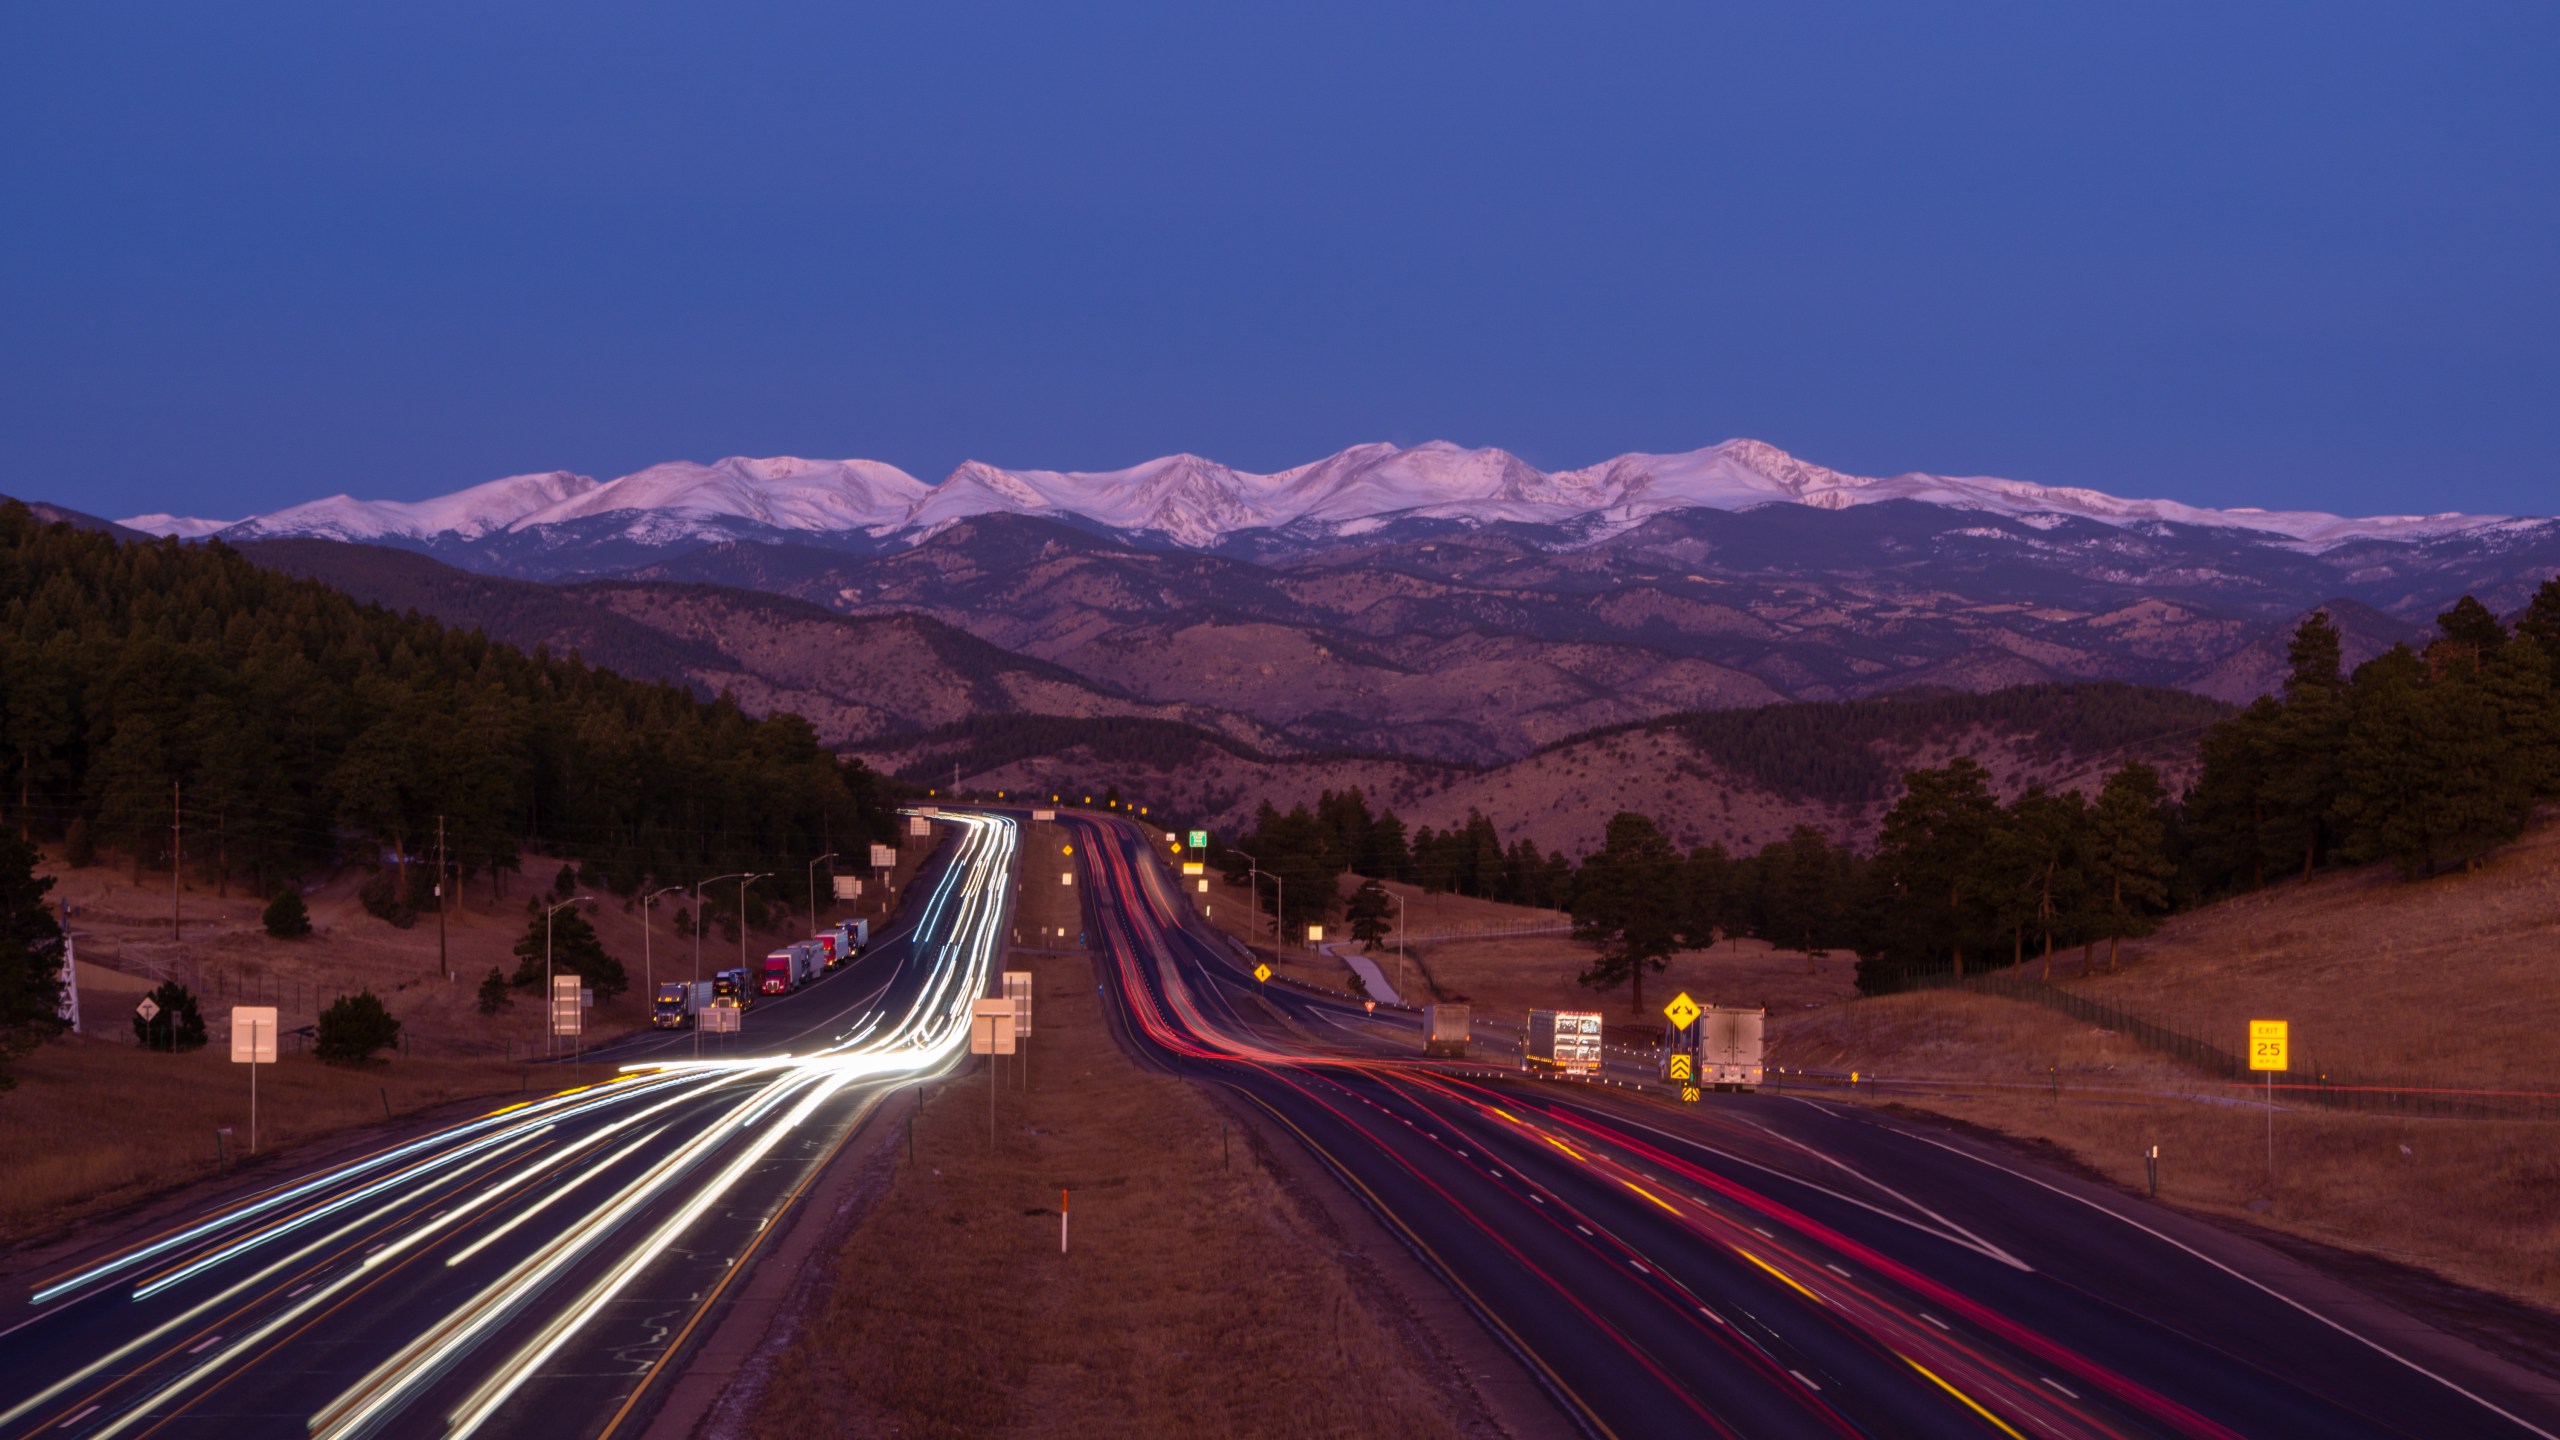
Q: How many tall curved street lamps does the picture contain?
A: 8